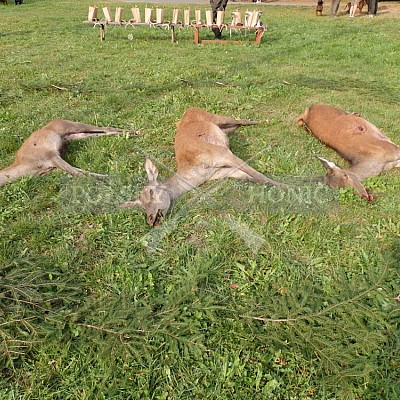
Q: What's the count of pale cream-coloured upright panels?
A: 14